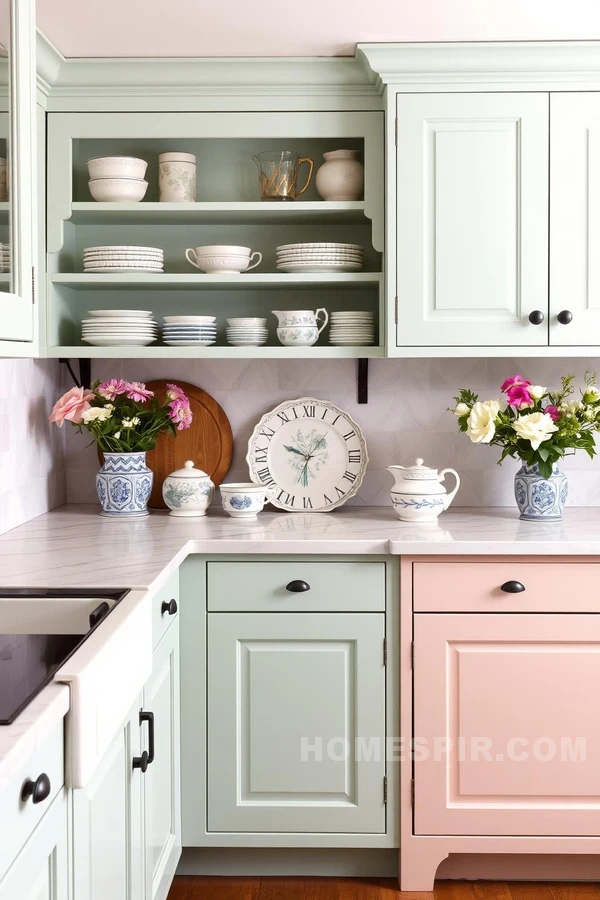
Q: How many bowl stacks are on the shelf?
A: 1